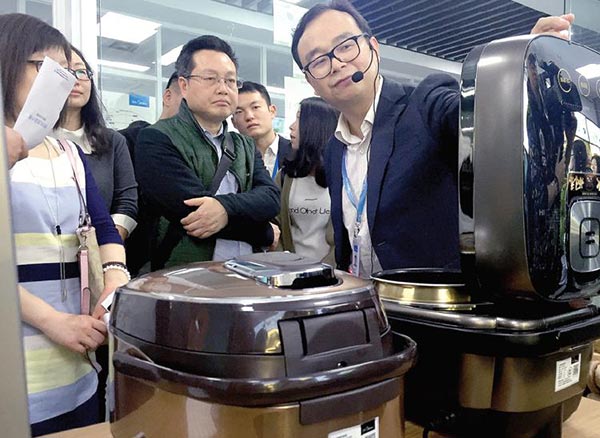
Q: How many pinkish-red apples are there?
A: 0